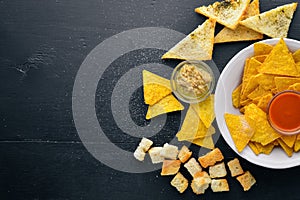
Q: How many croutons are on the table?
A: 14